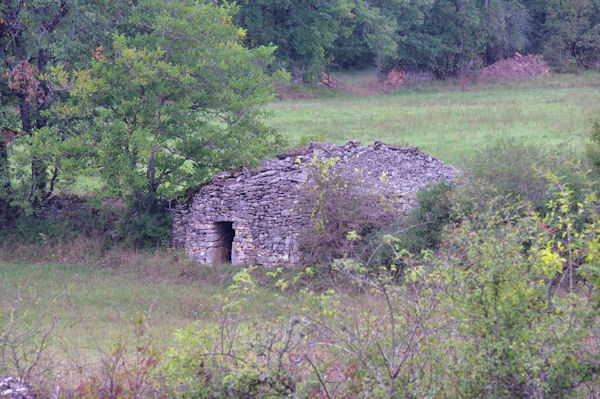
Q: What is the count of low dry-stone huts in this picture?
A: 1